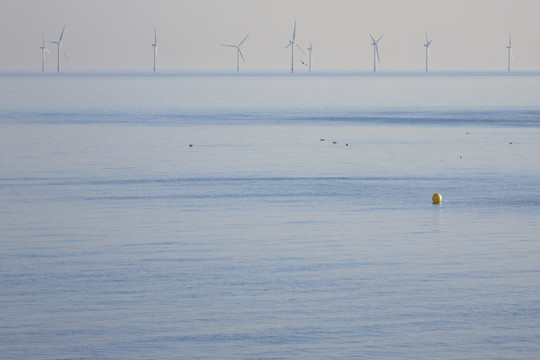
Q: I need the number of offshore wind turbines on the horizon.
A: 9